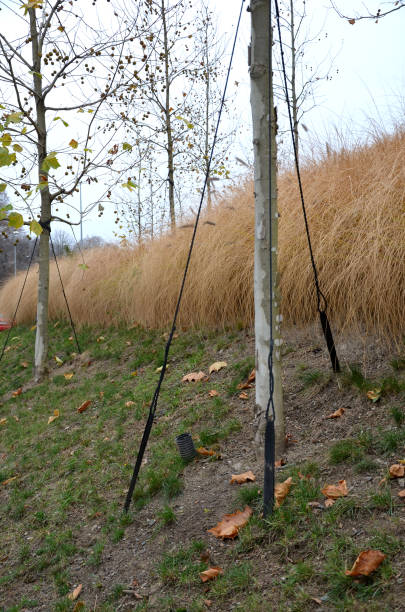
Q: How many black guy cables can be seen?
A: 5